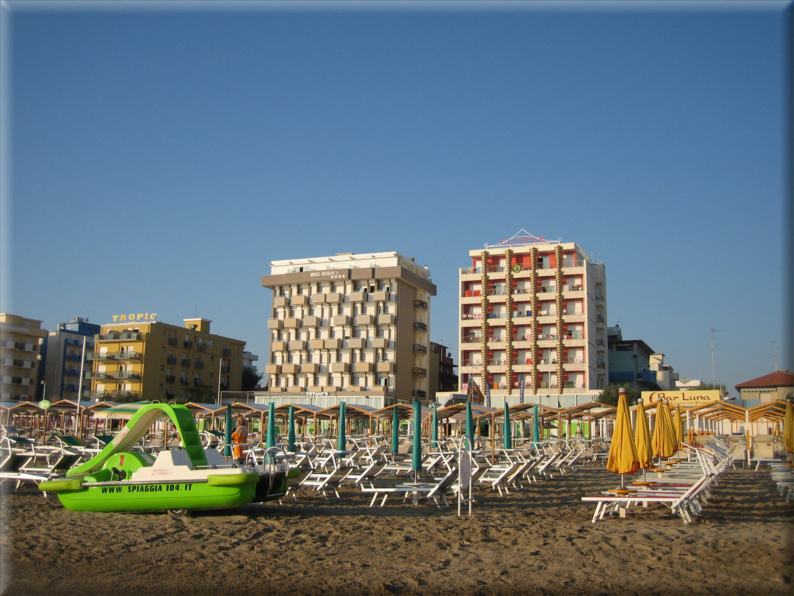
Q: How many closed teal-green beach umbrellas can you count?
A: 10